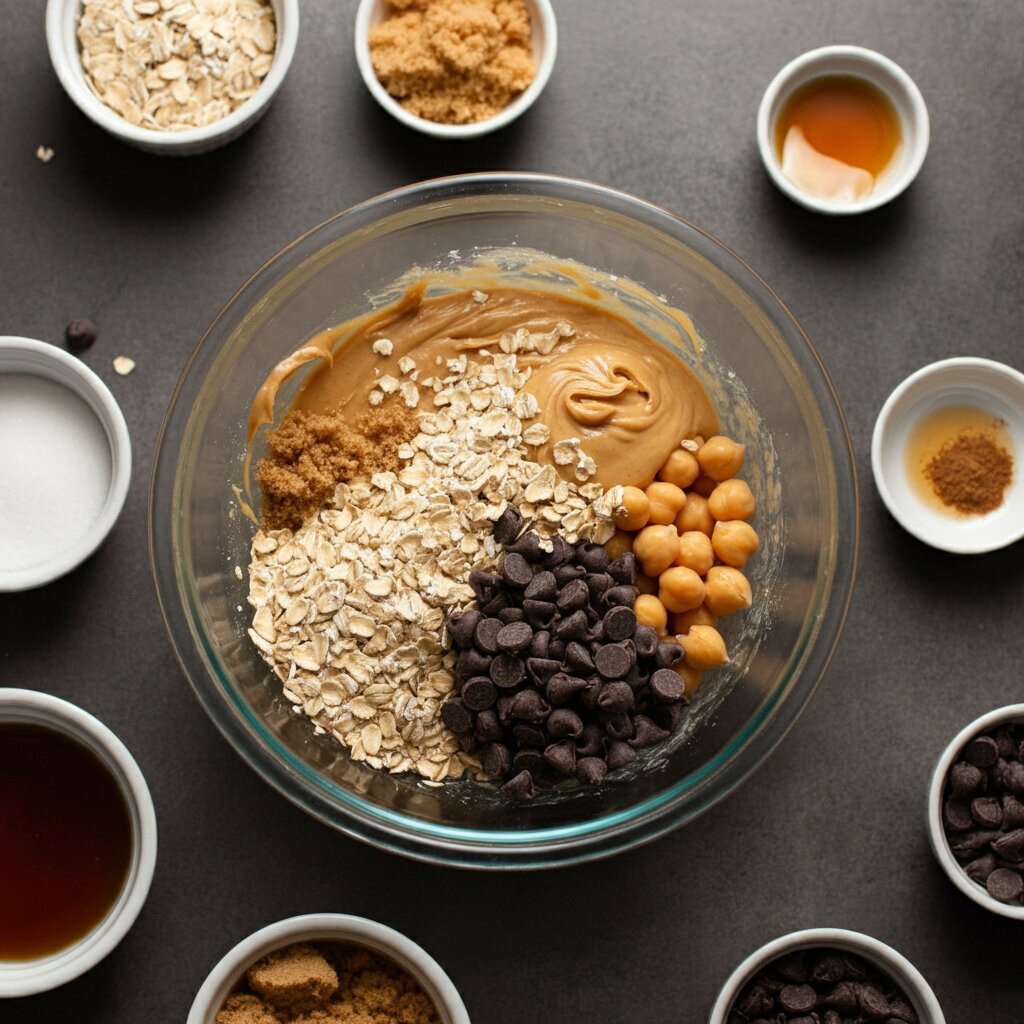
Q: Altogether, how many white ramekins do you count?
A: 9